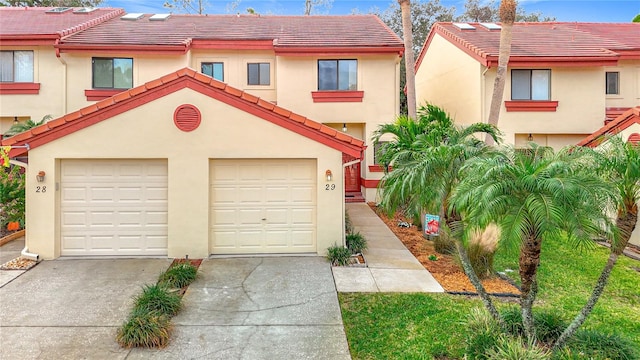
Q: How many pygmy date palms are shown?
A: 3